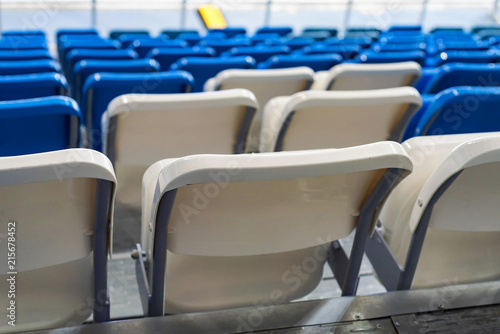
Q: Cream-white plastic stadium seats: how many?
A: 7